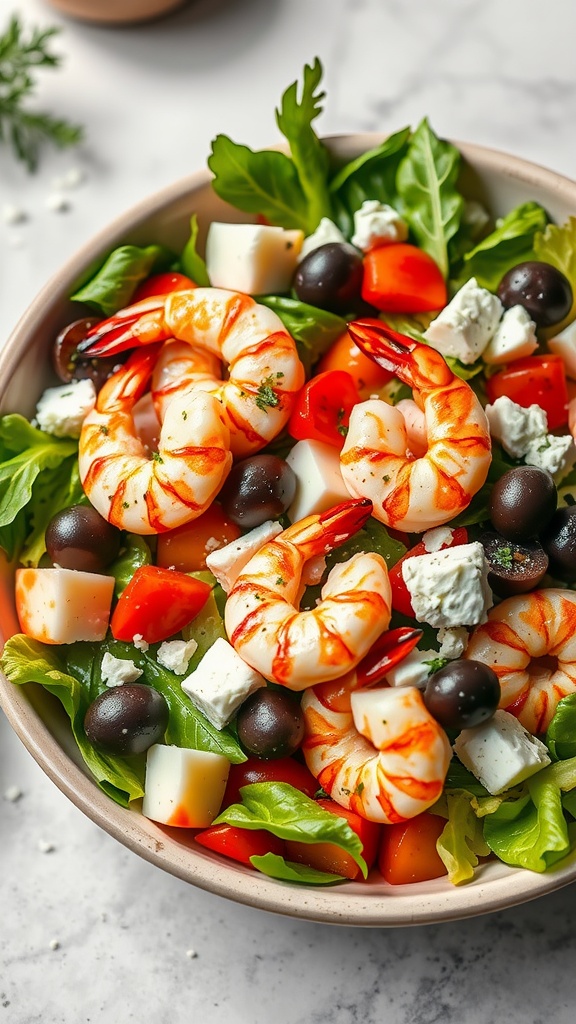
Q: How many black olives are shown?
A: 11